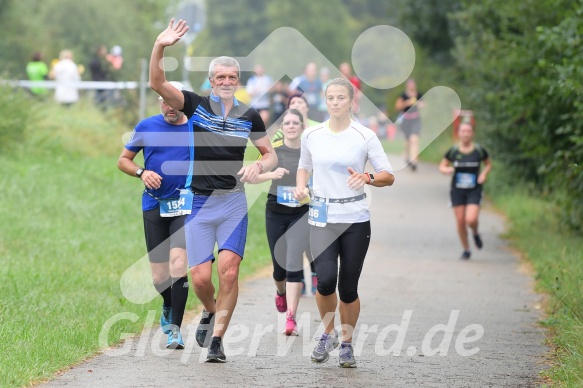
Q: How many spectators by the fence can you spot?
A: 4